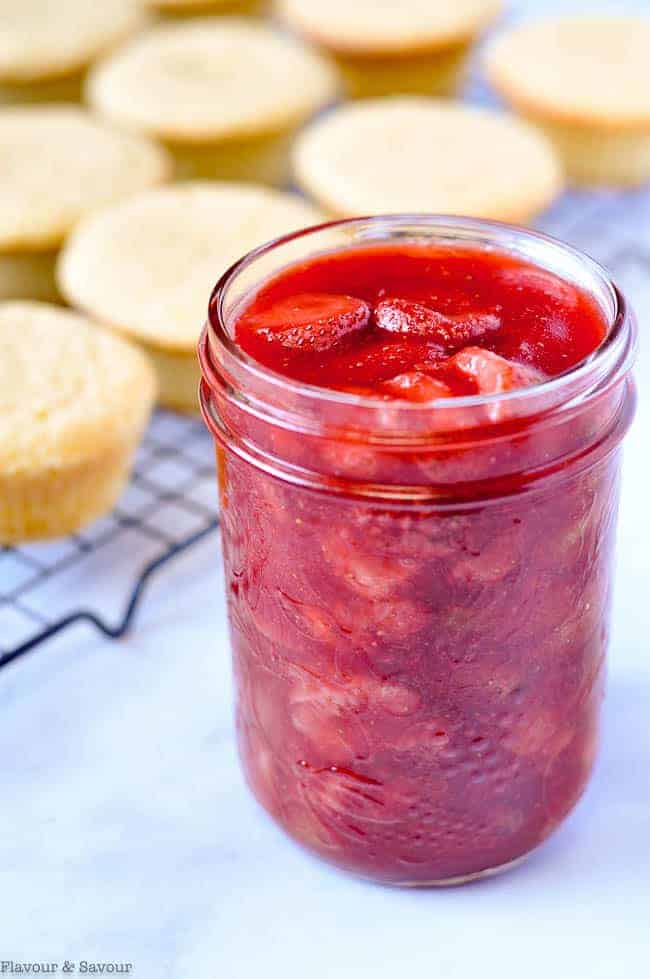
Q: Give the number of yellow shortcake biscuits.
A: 9